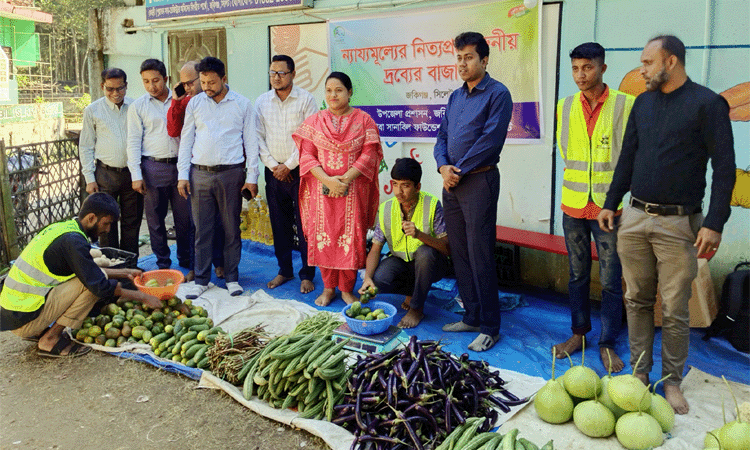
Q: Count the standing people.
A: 9